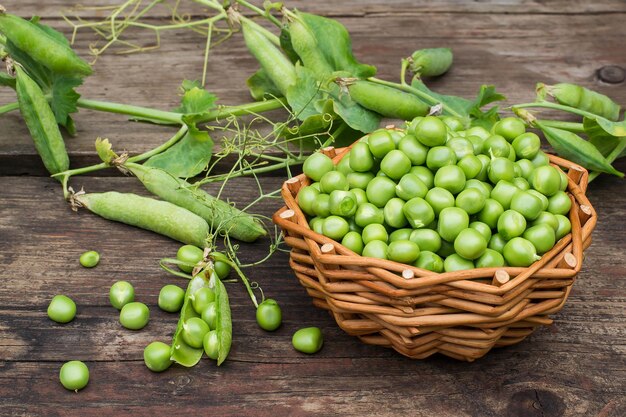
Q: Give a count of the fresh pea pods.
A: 11